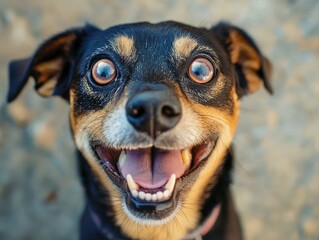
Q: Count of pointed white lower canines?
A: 2